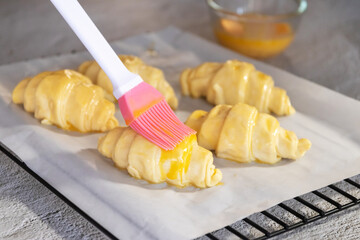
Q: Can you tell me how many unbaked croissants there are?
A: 5